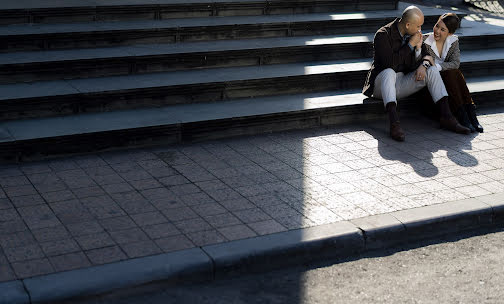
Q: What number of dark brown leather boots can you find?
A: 2